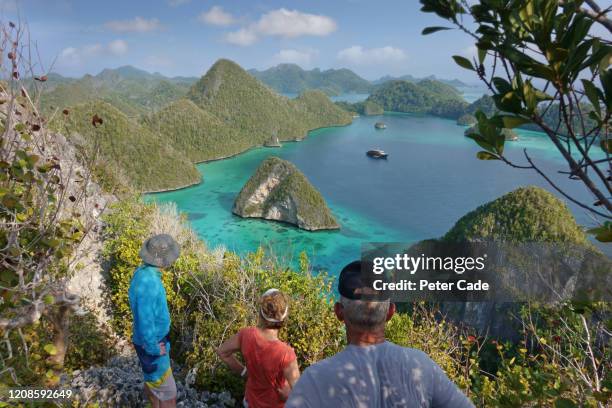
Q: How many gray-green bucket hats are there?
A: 1